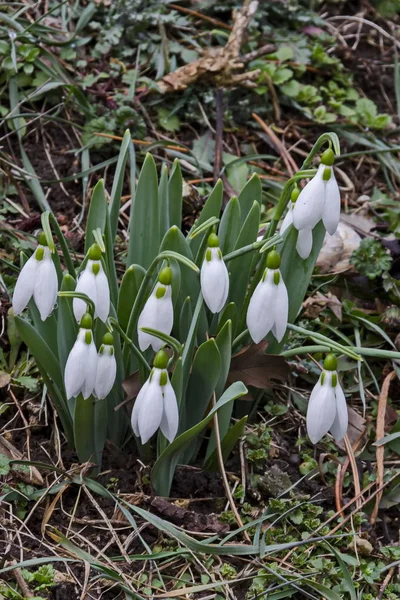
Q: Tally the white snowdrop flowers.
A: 11